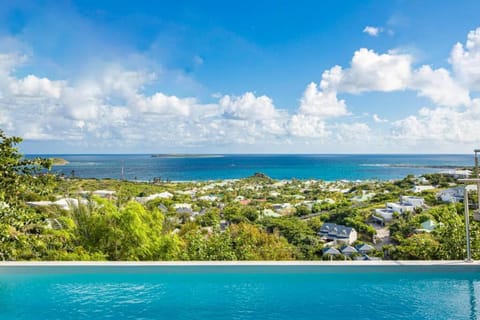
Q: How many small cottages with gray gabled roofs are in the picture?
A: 3